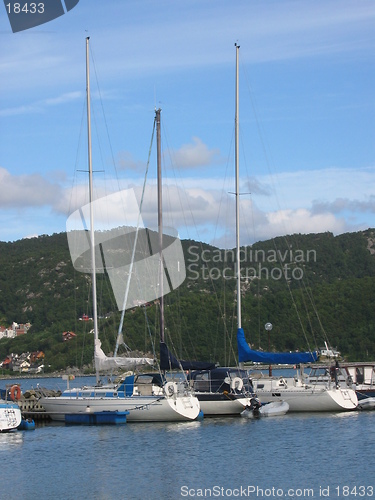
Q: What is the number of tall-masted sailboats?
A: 3